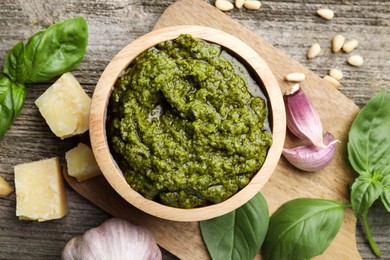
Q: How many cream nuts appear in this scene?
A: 11